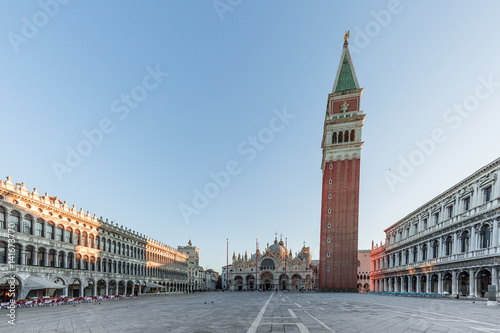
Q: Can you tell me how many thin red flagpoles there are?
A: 3